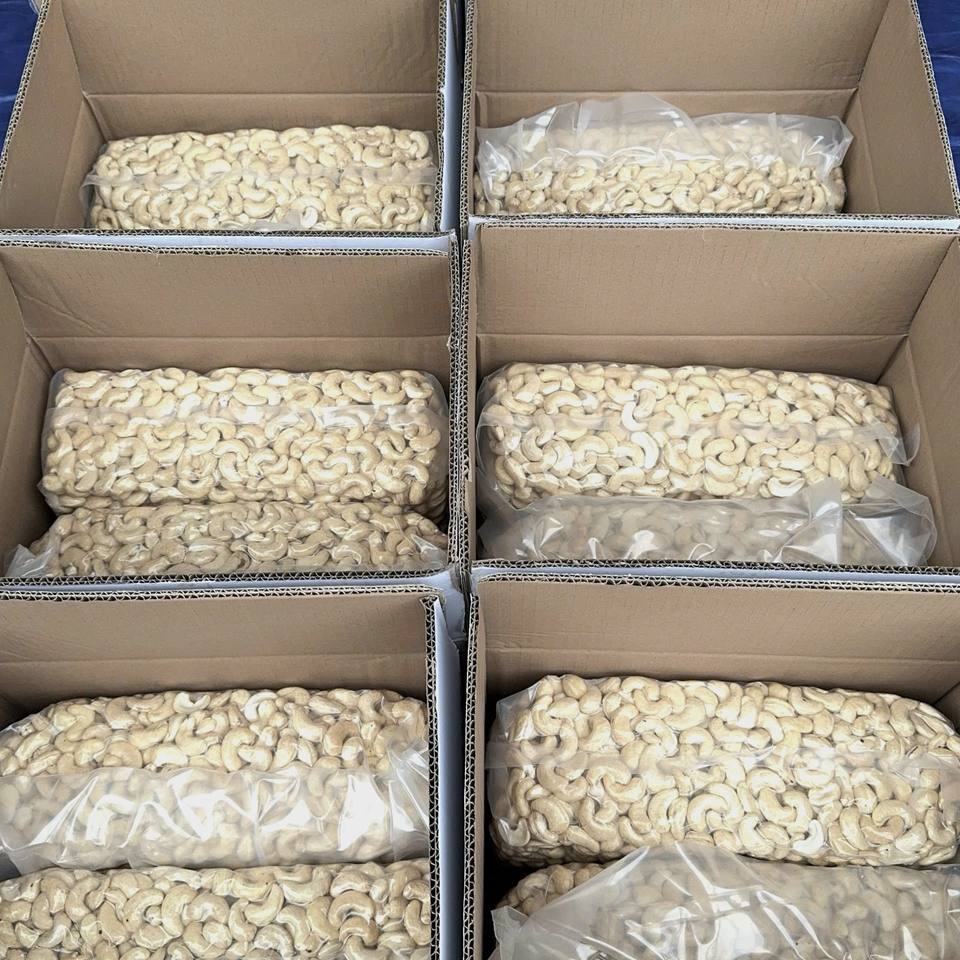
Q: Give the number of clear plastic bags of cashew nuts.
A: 10